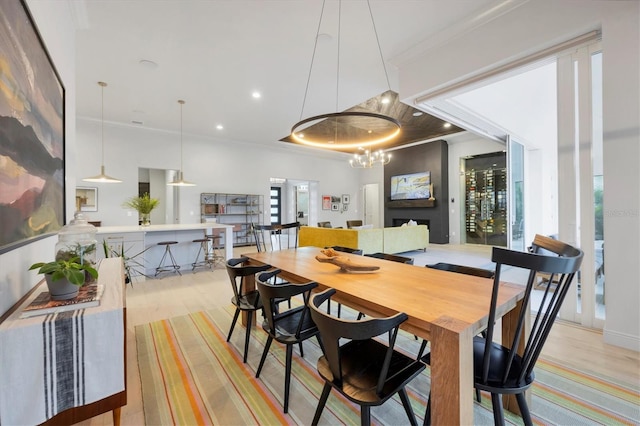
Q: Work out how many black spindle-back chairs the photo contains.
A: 2